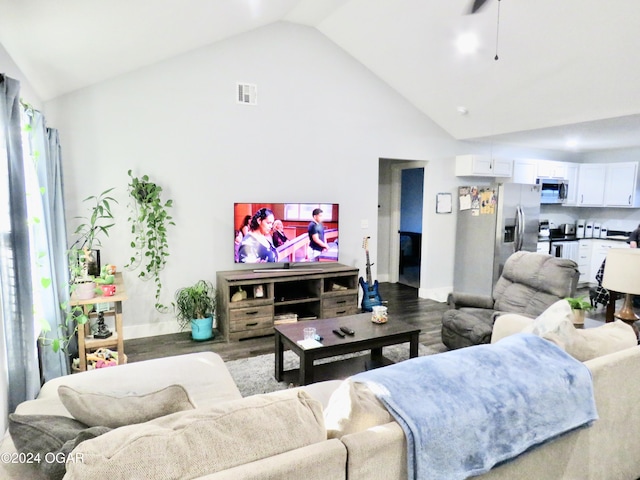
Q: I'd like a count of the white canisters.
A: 4